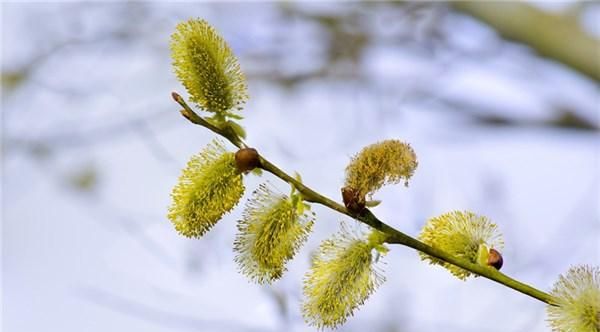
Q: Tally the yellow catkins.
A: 7